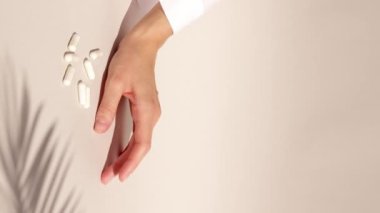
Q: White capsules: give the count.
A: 7